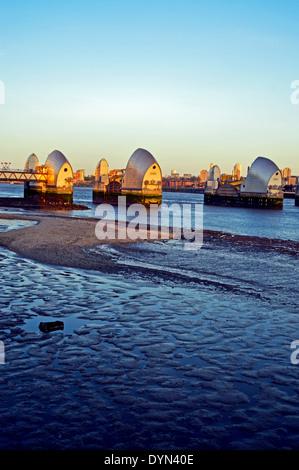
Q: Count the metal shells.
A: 6